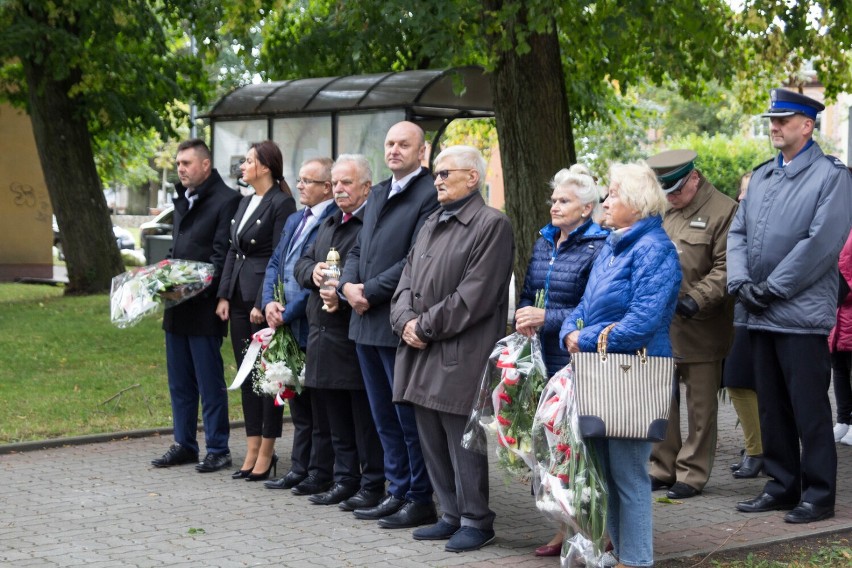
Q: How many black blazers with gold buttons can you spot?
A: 1